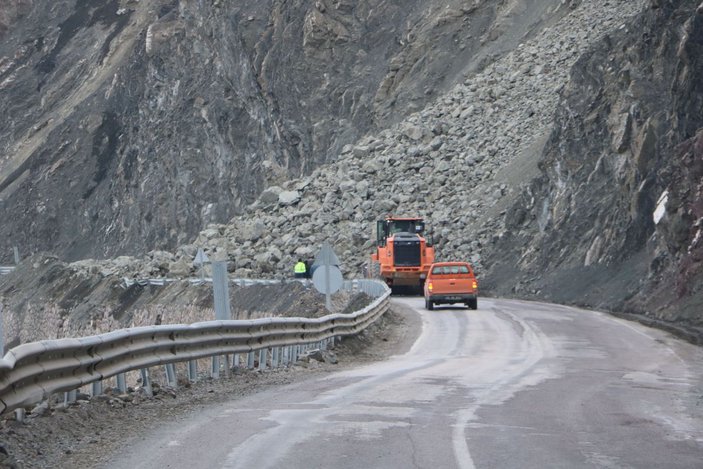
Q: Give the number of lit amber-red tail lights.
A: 2